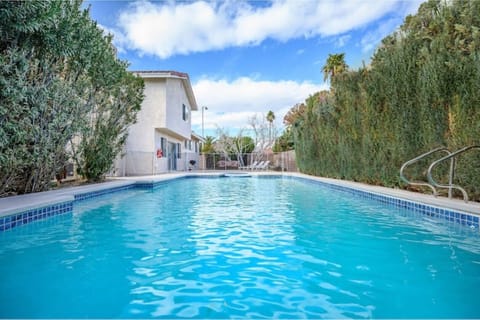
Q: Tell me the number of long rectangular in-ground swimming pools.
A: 1